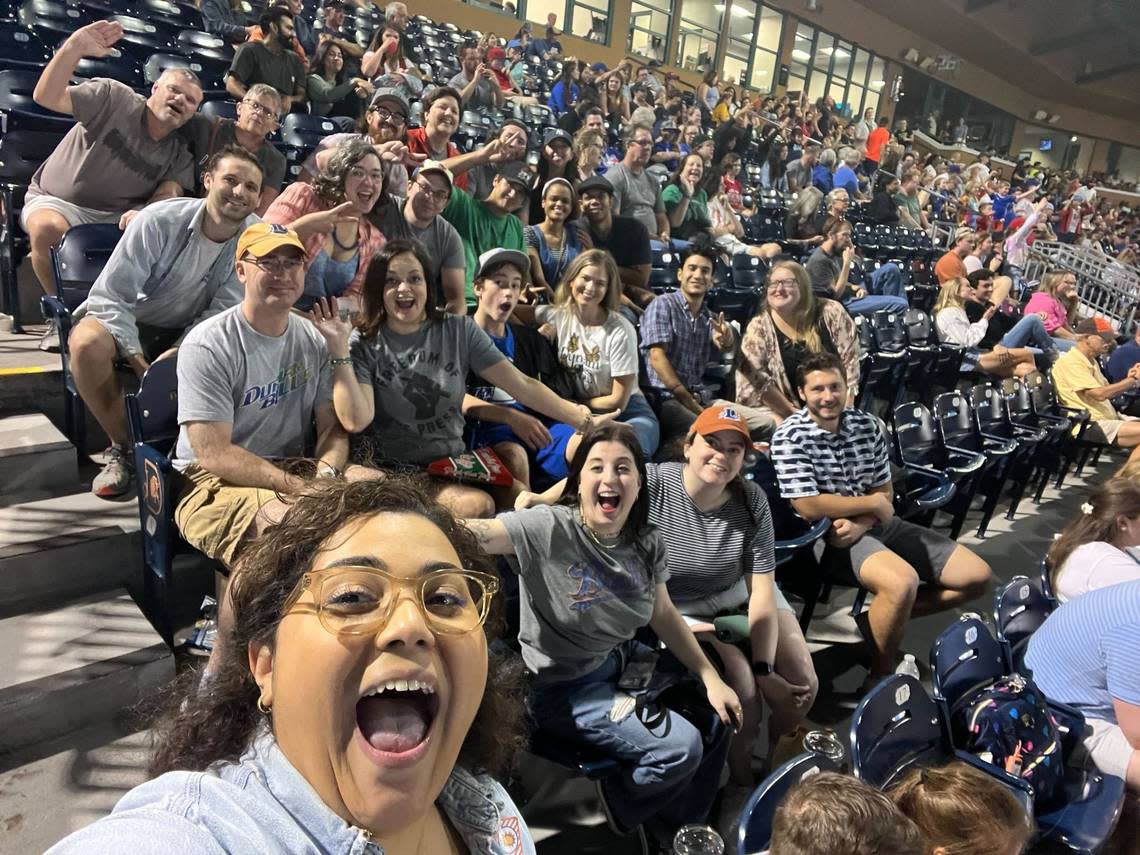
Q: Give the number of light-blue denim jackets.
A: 1